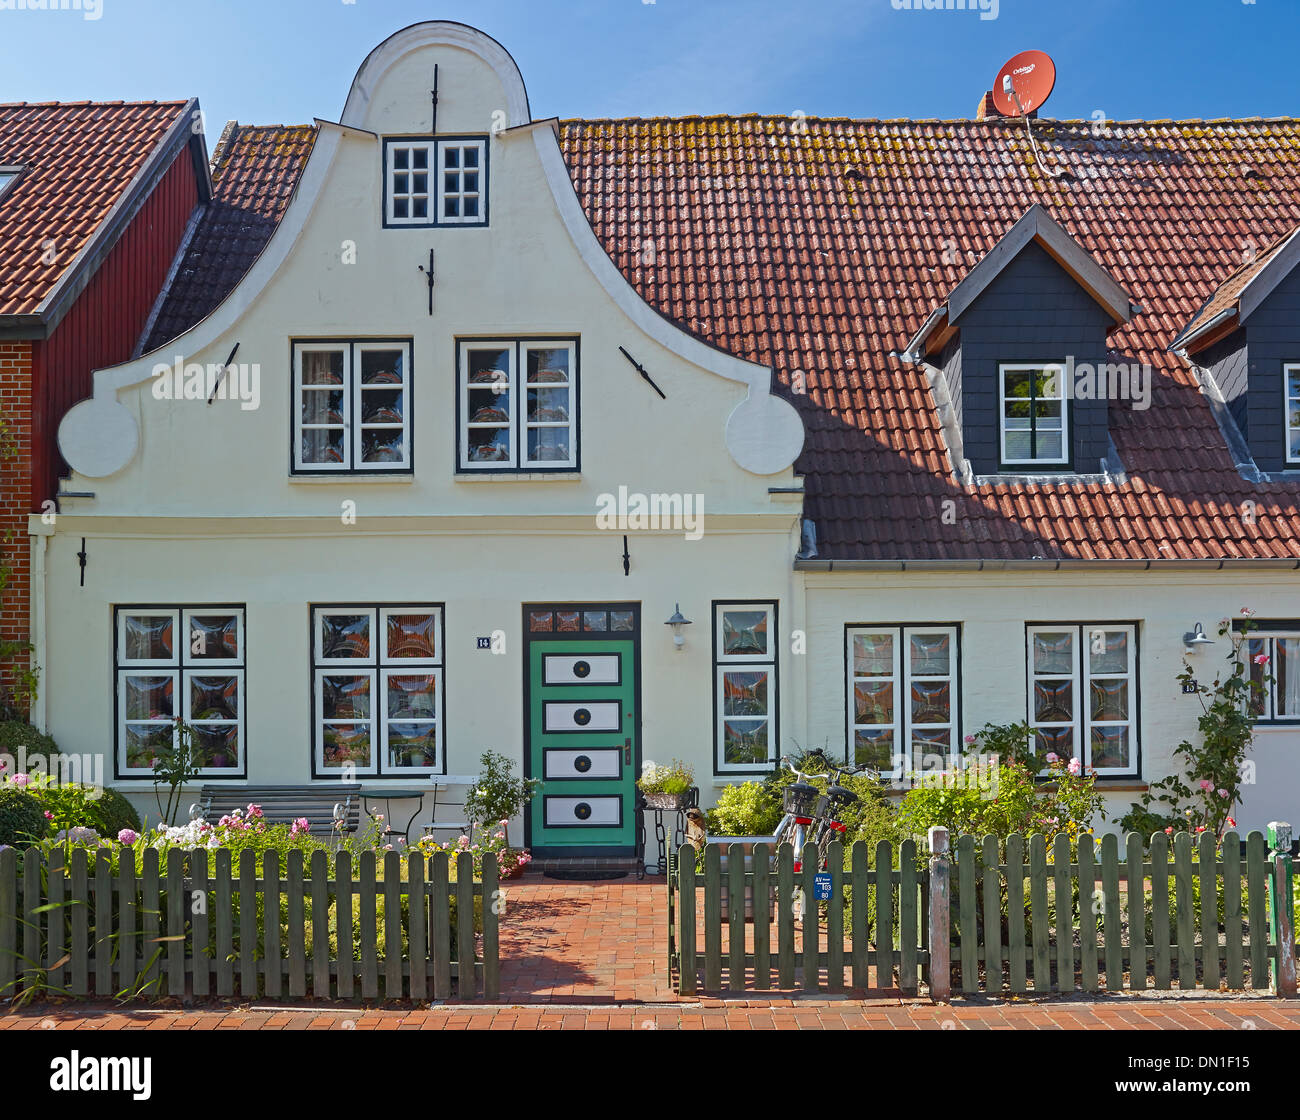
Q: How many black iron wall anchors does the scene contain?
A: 6